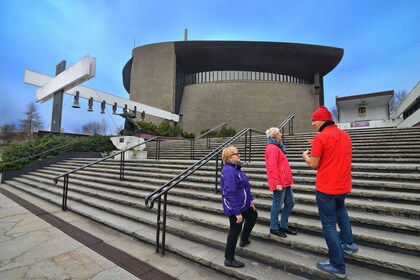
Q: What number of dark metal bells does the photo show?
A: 7